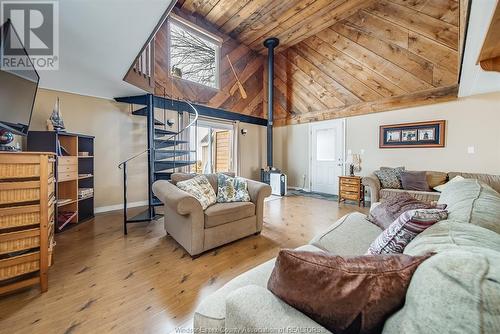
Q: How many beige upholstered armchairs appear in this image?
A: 1